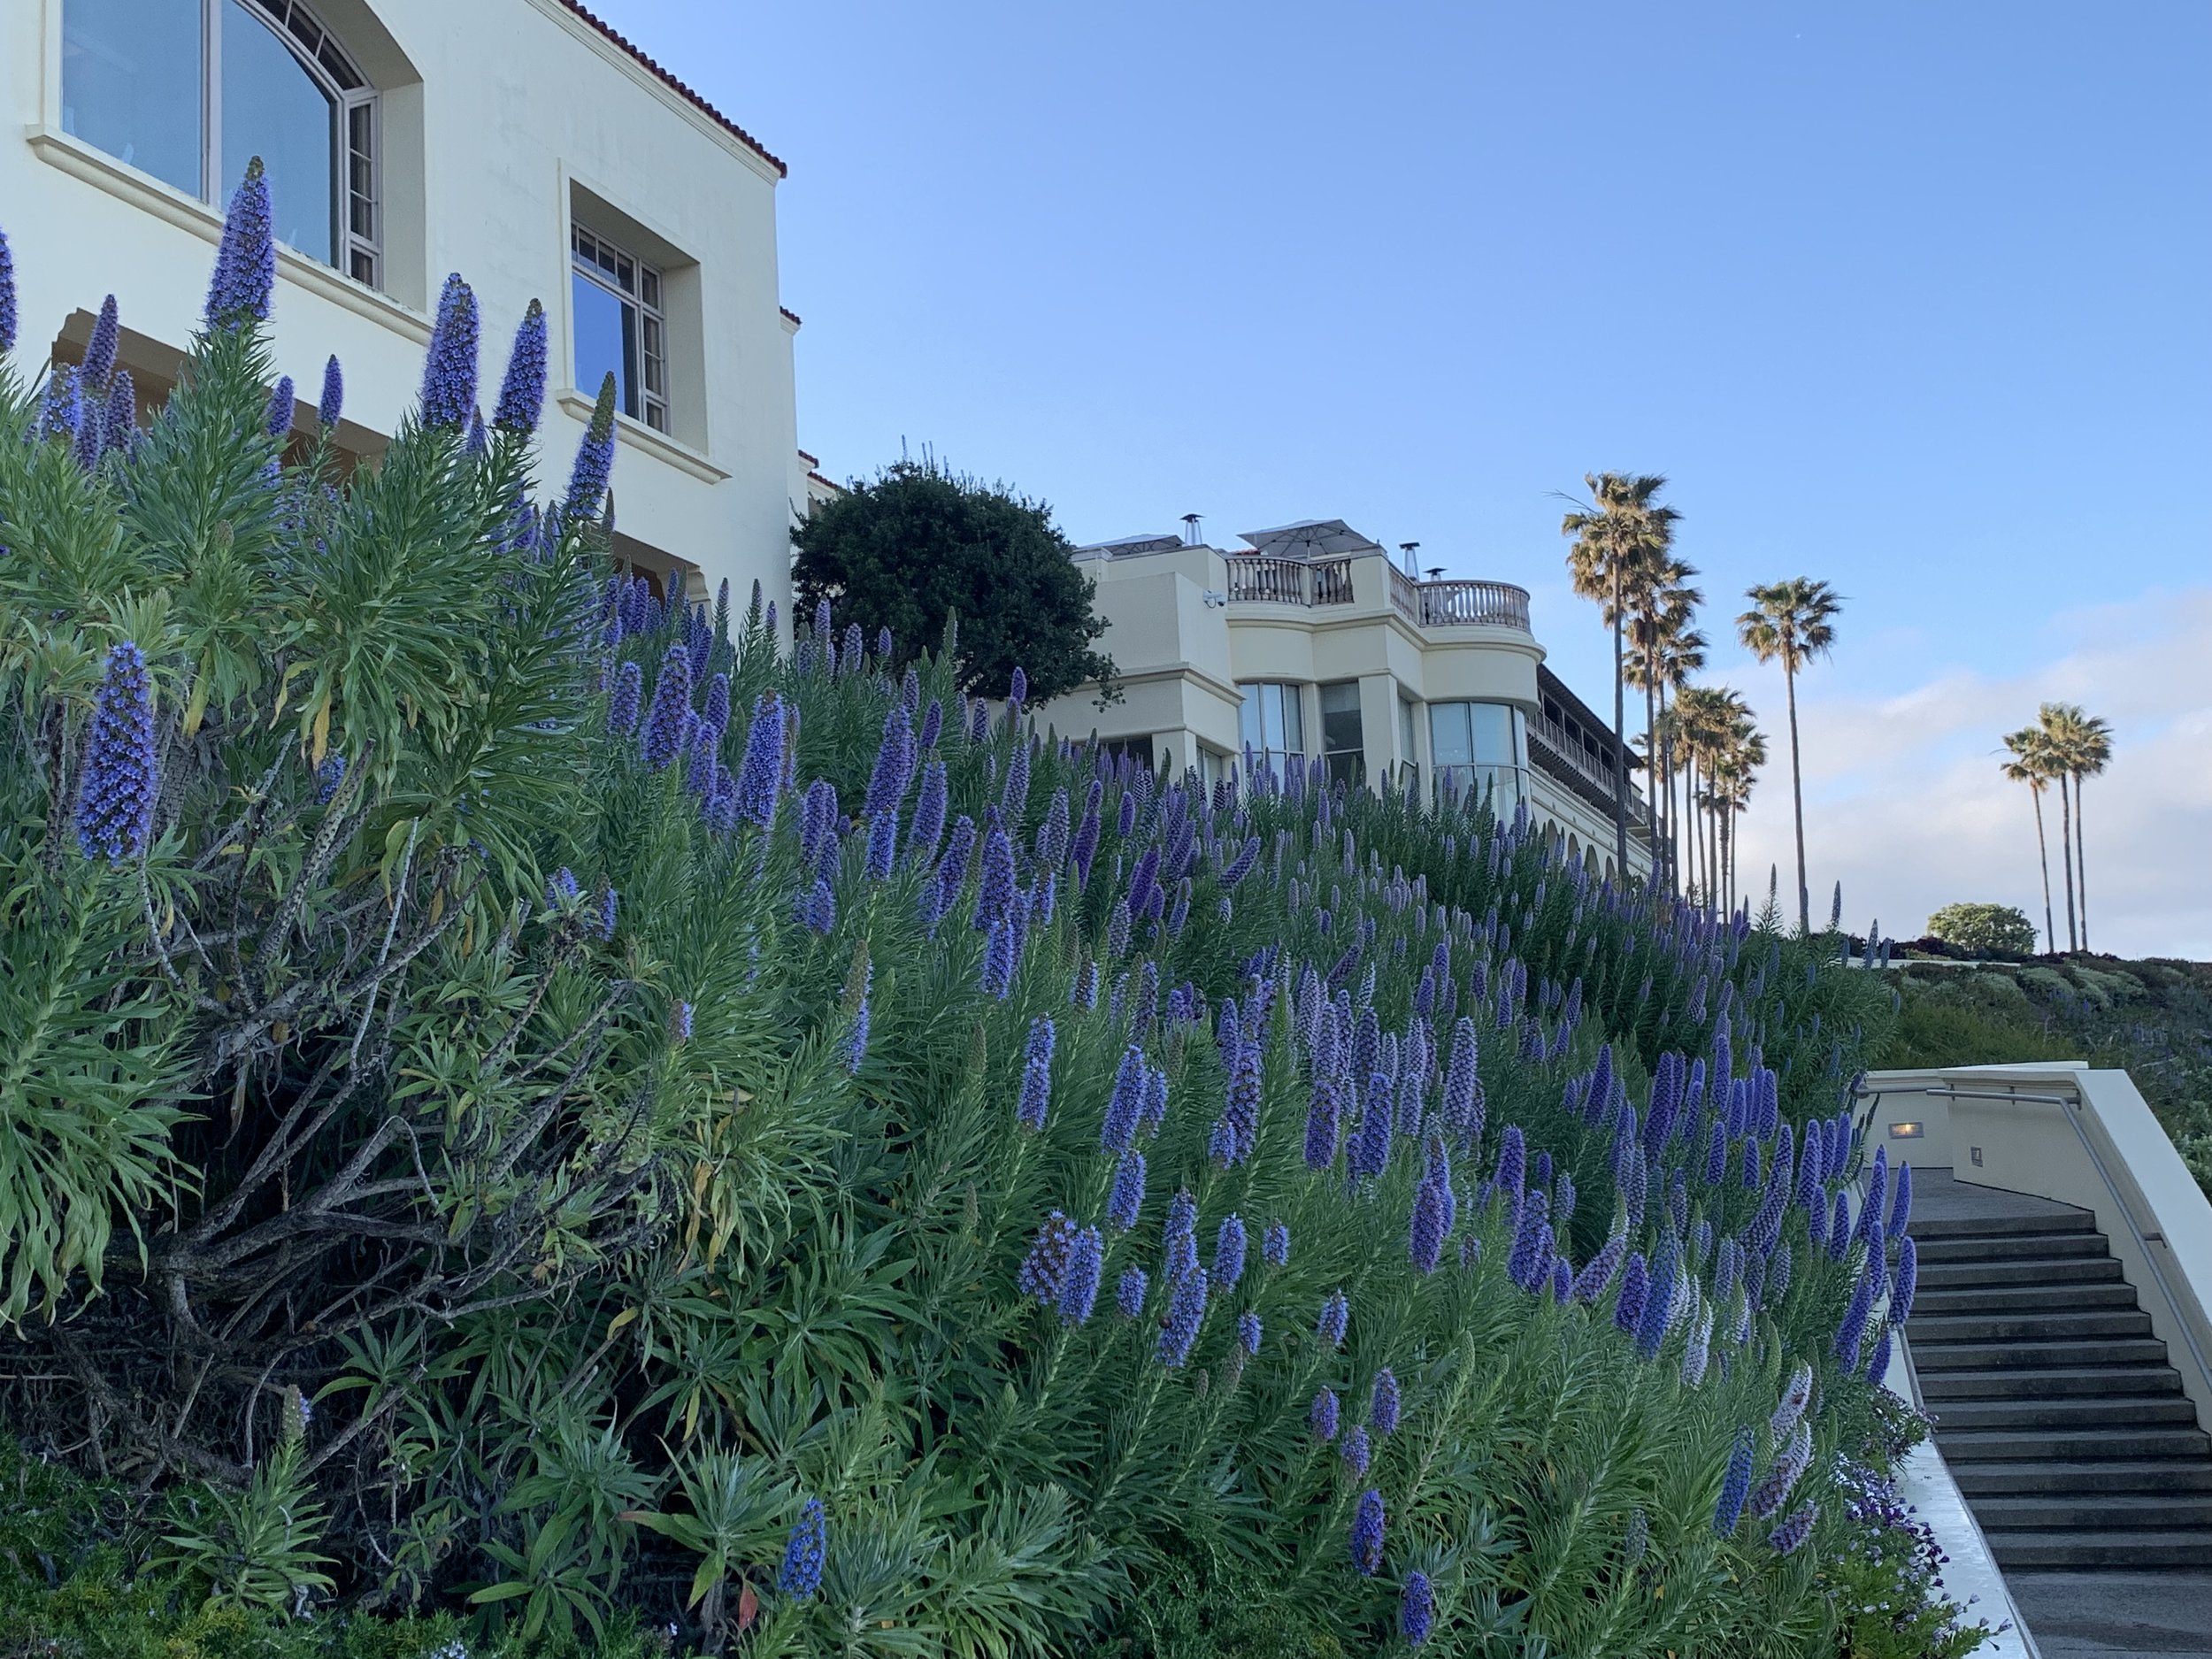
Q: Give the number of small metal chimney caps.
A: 3